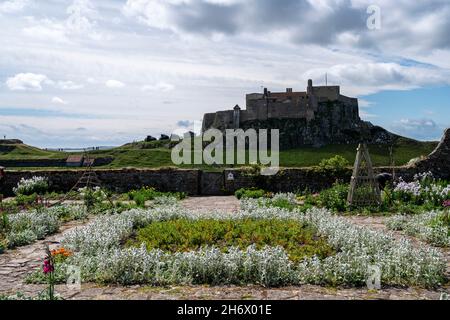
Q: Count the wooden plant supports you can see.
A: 2